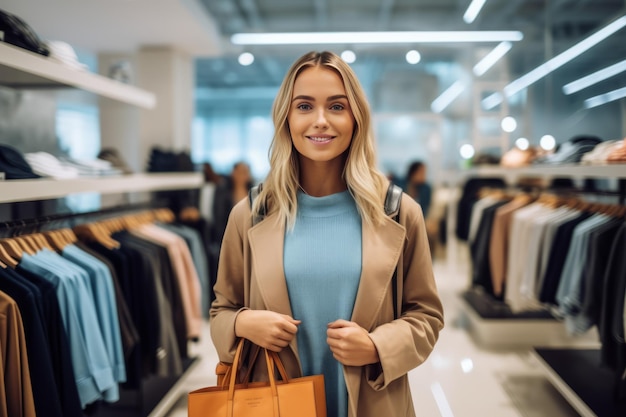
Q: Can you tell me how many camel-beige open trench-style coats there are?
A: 1